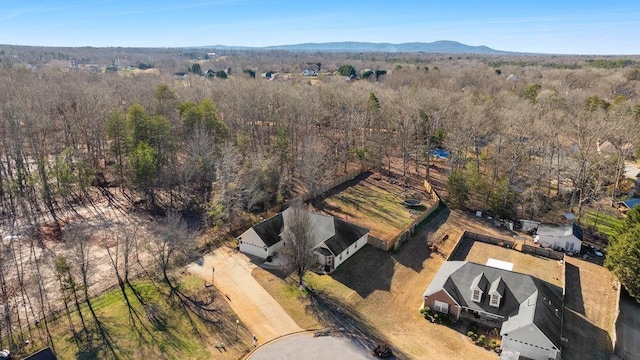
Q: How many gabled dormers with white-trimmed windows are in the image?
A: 2